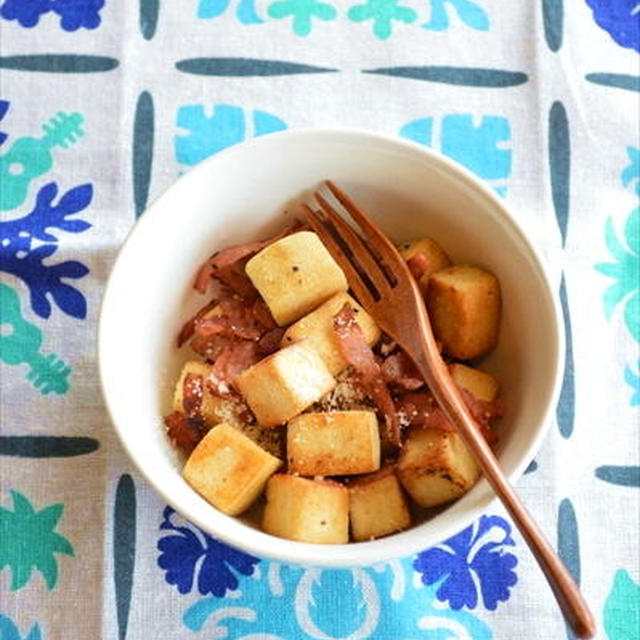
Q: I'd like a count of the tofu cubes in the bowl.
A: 12